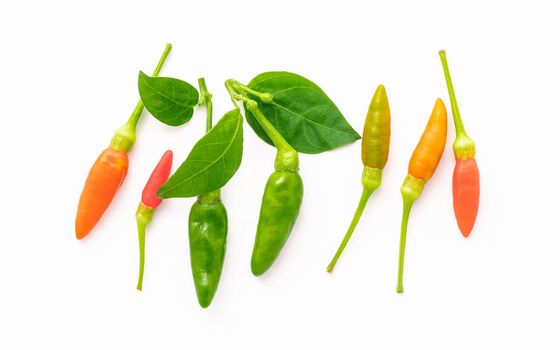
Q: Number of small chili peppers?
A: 7